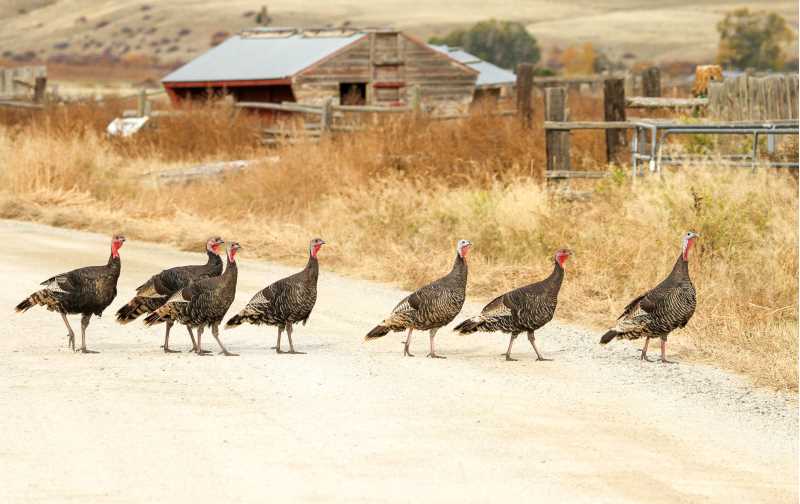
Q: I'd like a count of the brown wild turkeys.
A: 7